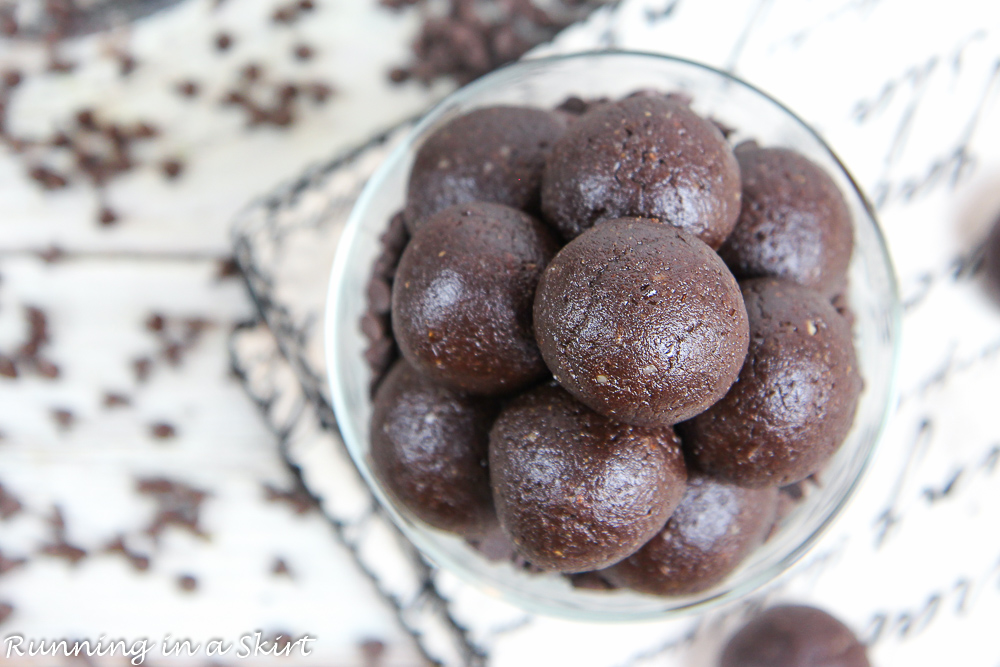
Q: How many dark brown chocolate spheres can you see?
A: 11